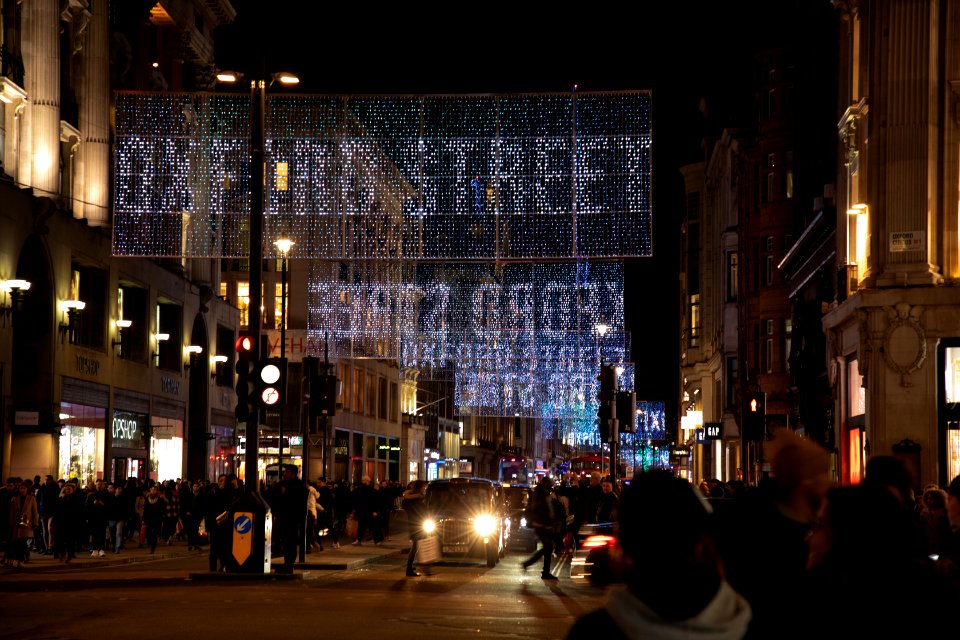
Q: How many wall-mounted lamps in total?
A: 6